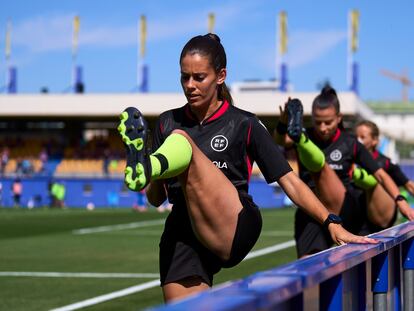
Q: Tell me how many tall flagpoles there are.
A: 6